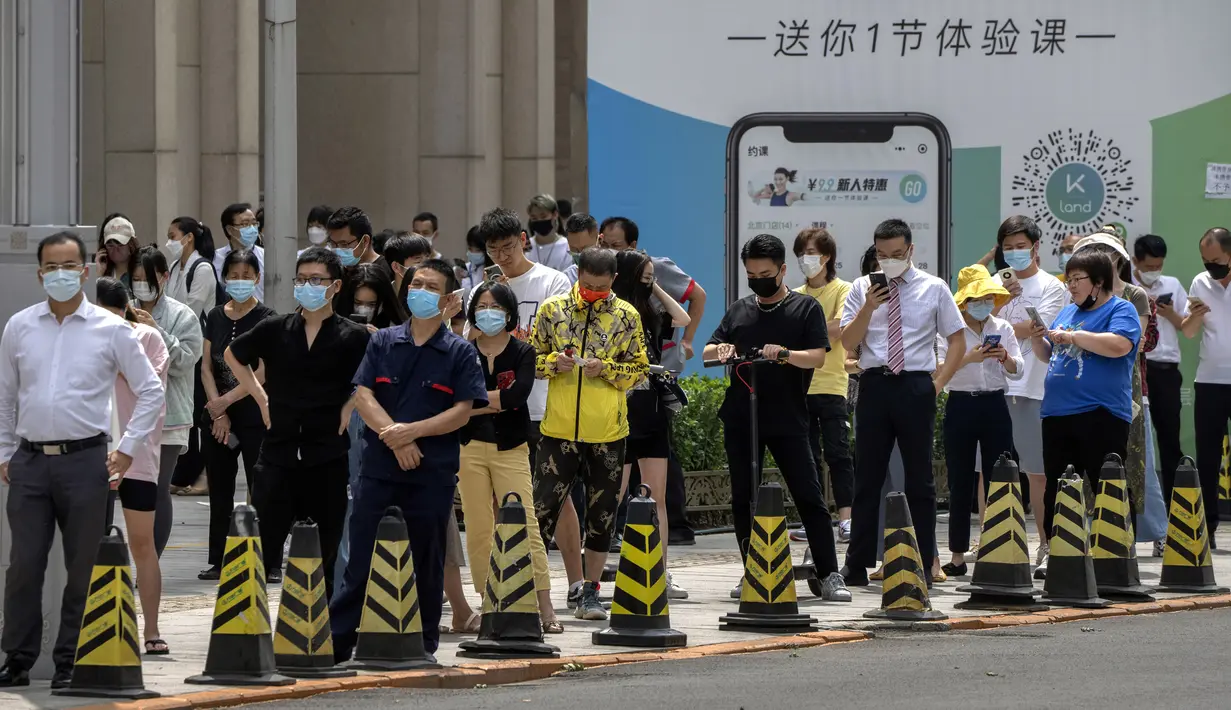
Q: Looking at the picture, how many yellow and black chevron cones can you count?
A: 13